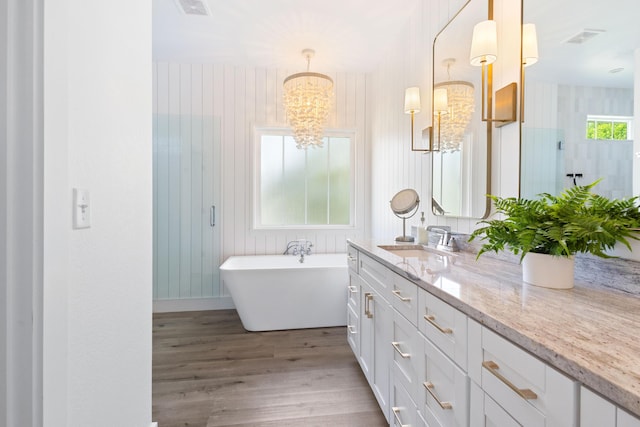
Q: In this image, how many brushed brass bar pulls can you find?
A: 11